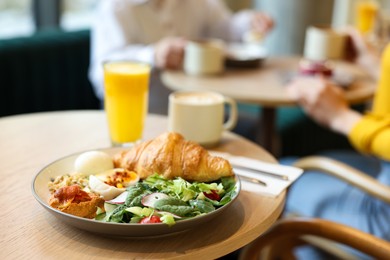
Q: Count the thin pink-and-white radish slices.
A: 3